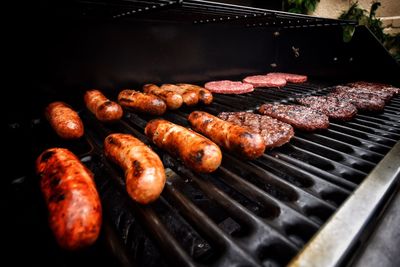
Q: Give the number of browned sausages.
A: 10